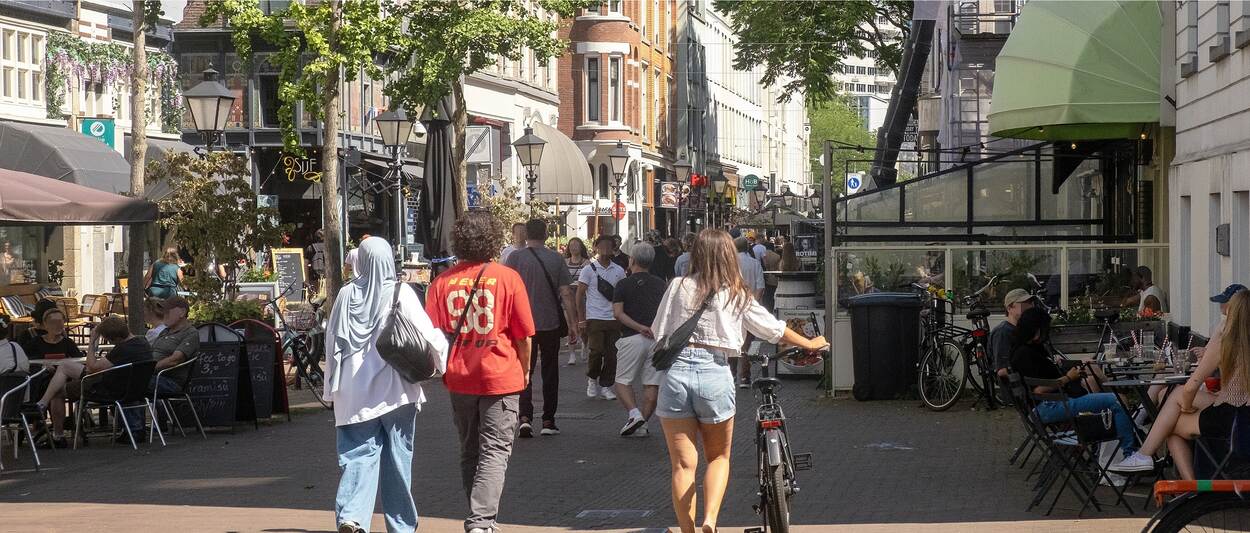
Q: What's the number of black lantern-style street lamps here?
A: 9